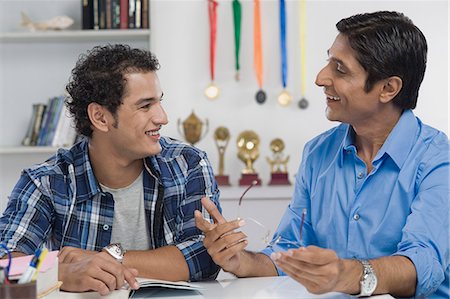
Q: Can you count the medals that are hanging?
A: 5